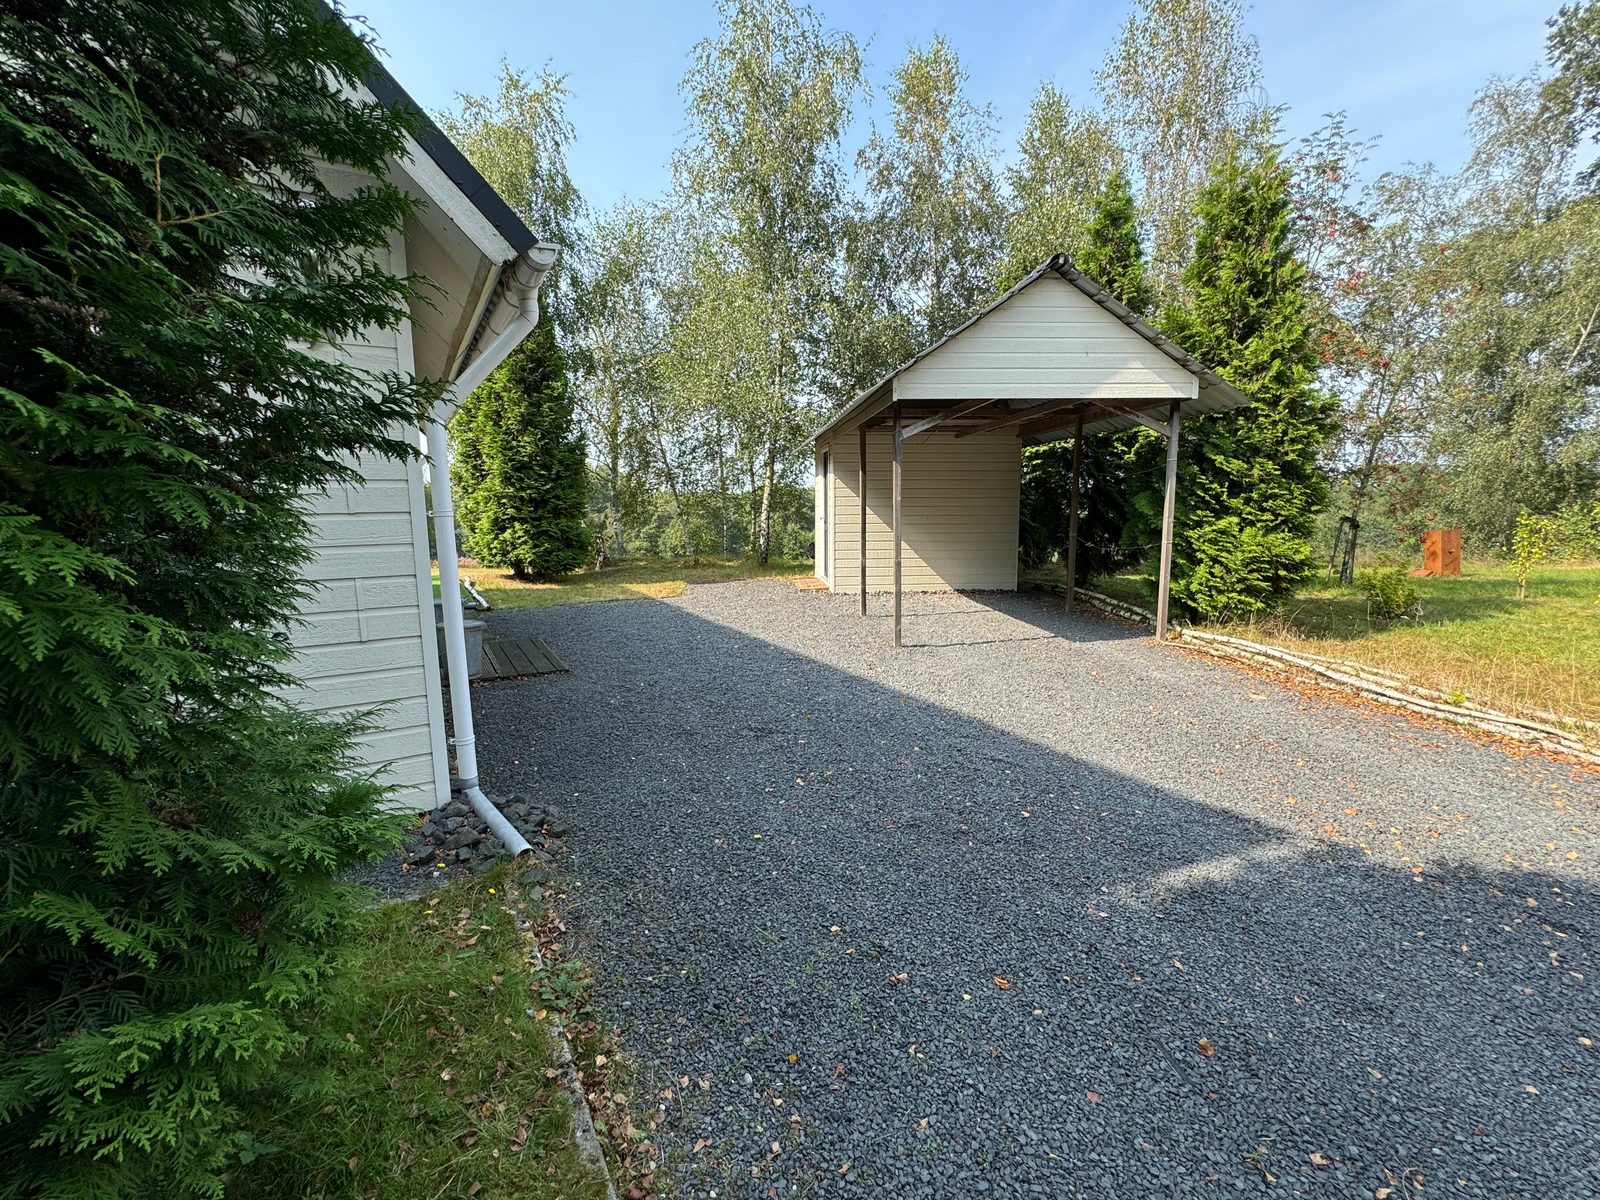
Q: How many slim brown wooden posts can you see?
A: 4